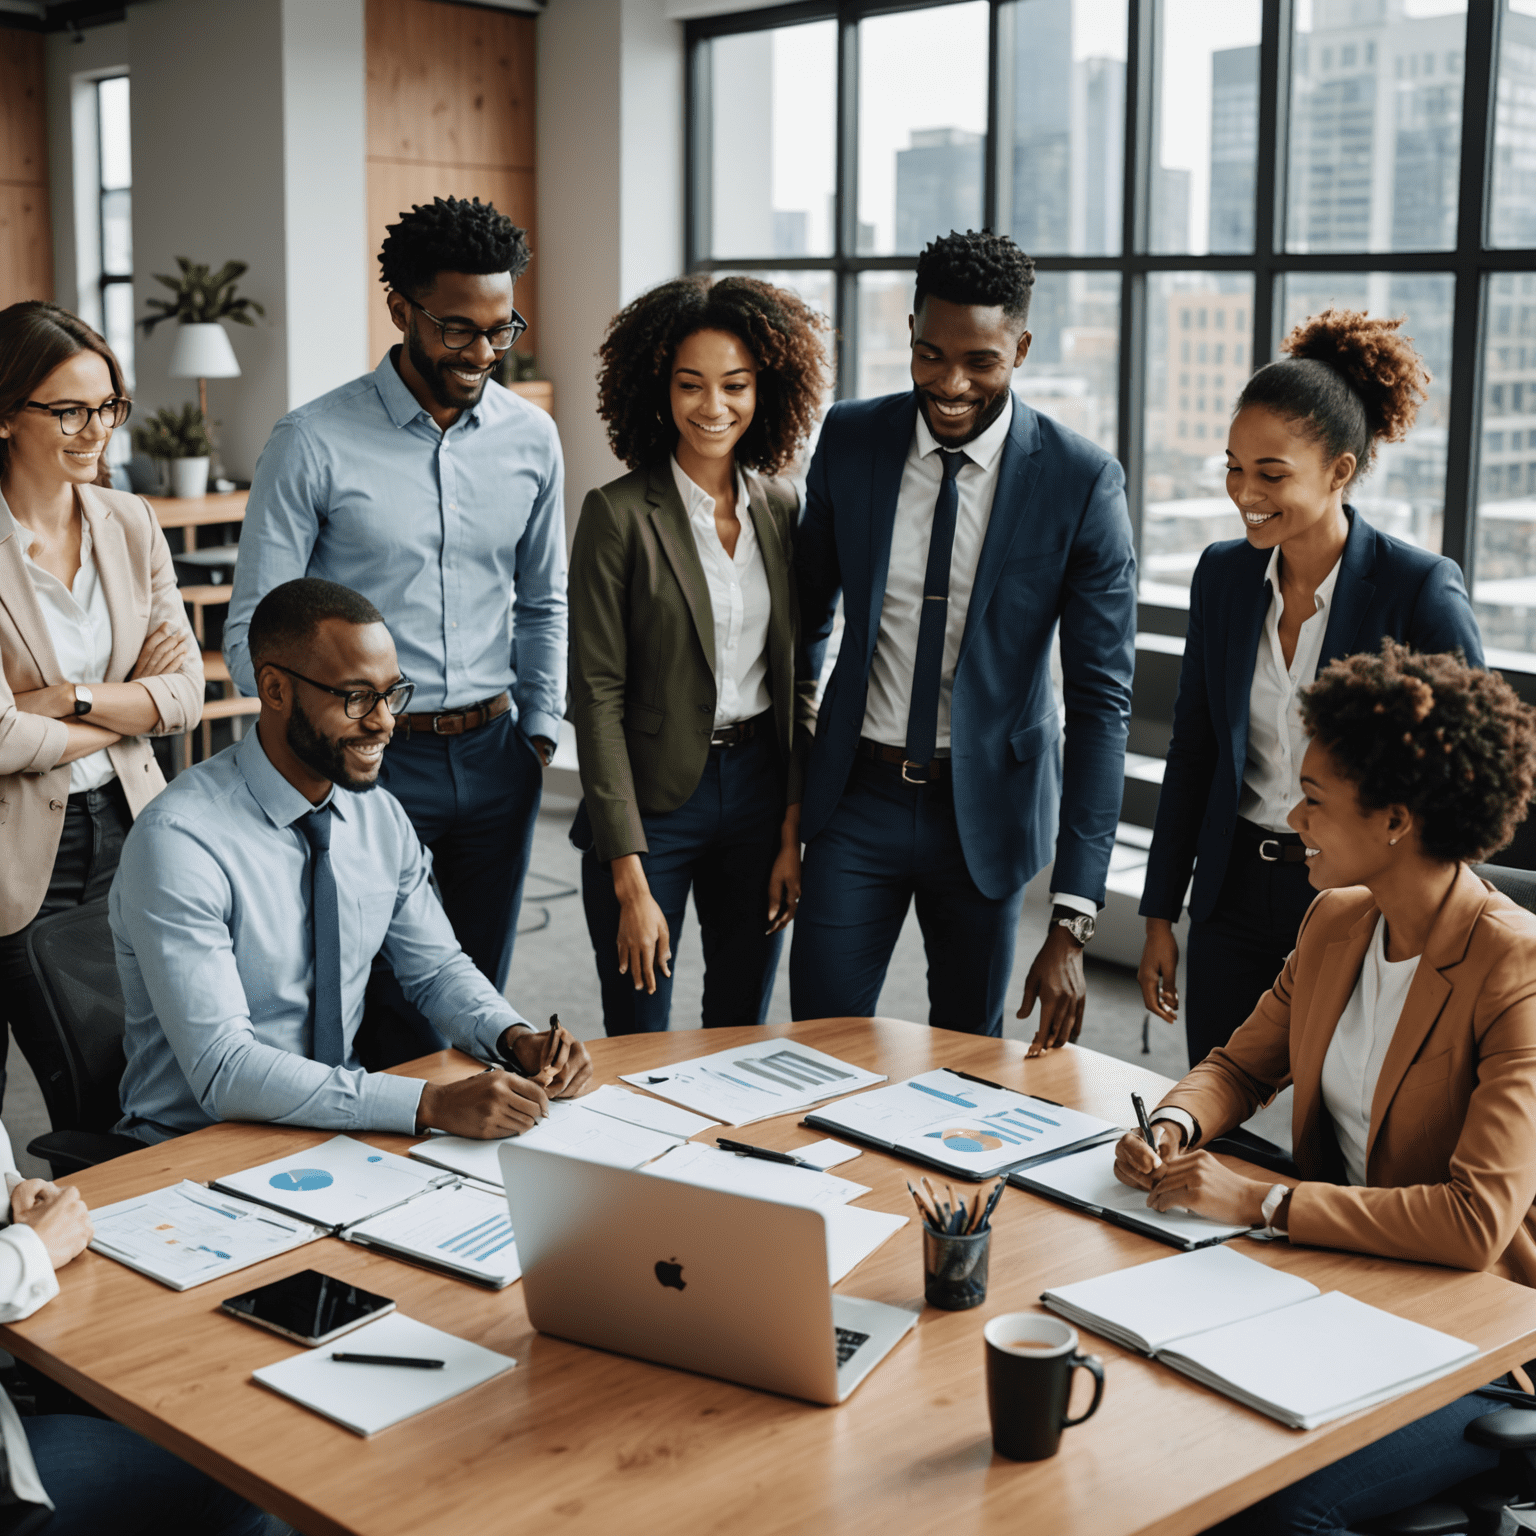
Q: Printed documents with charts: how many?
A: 5